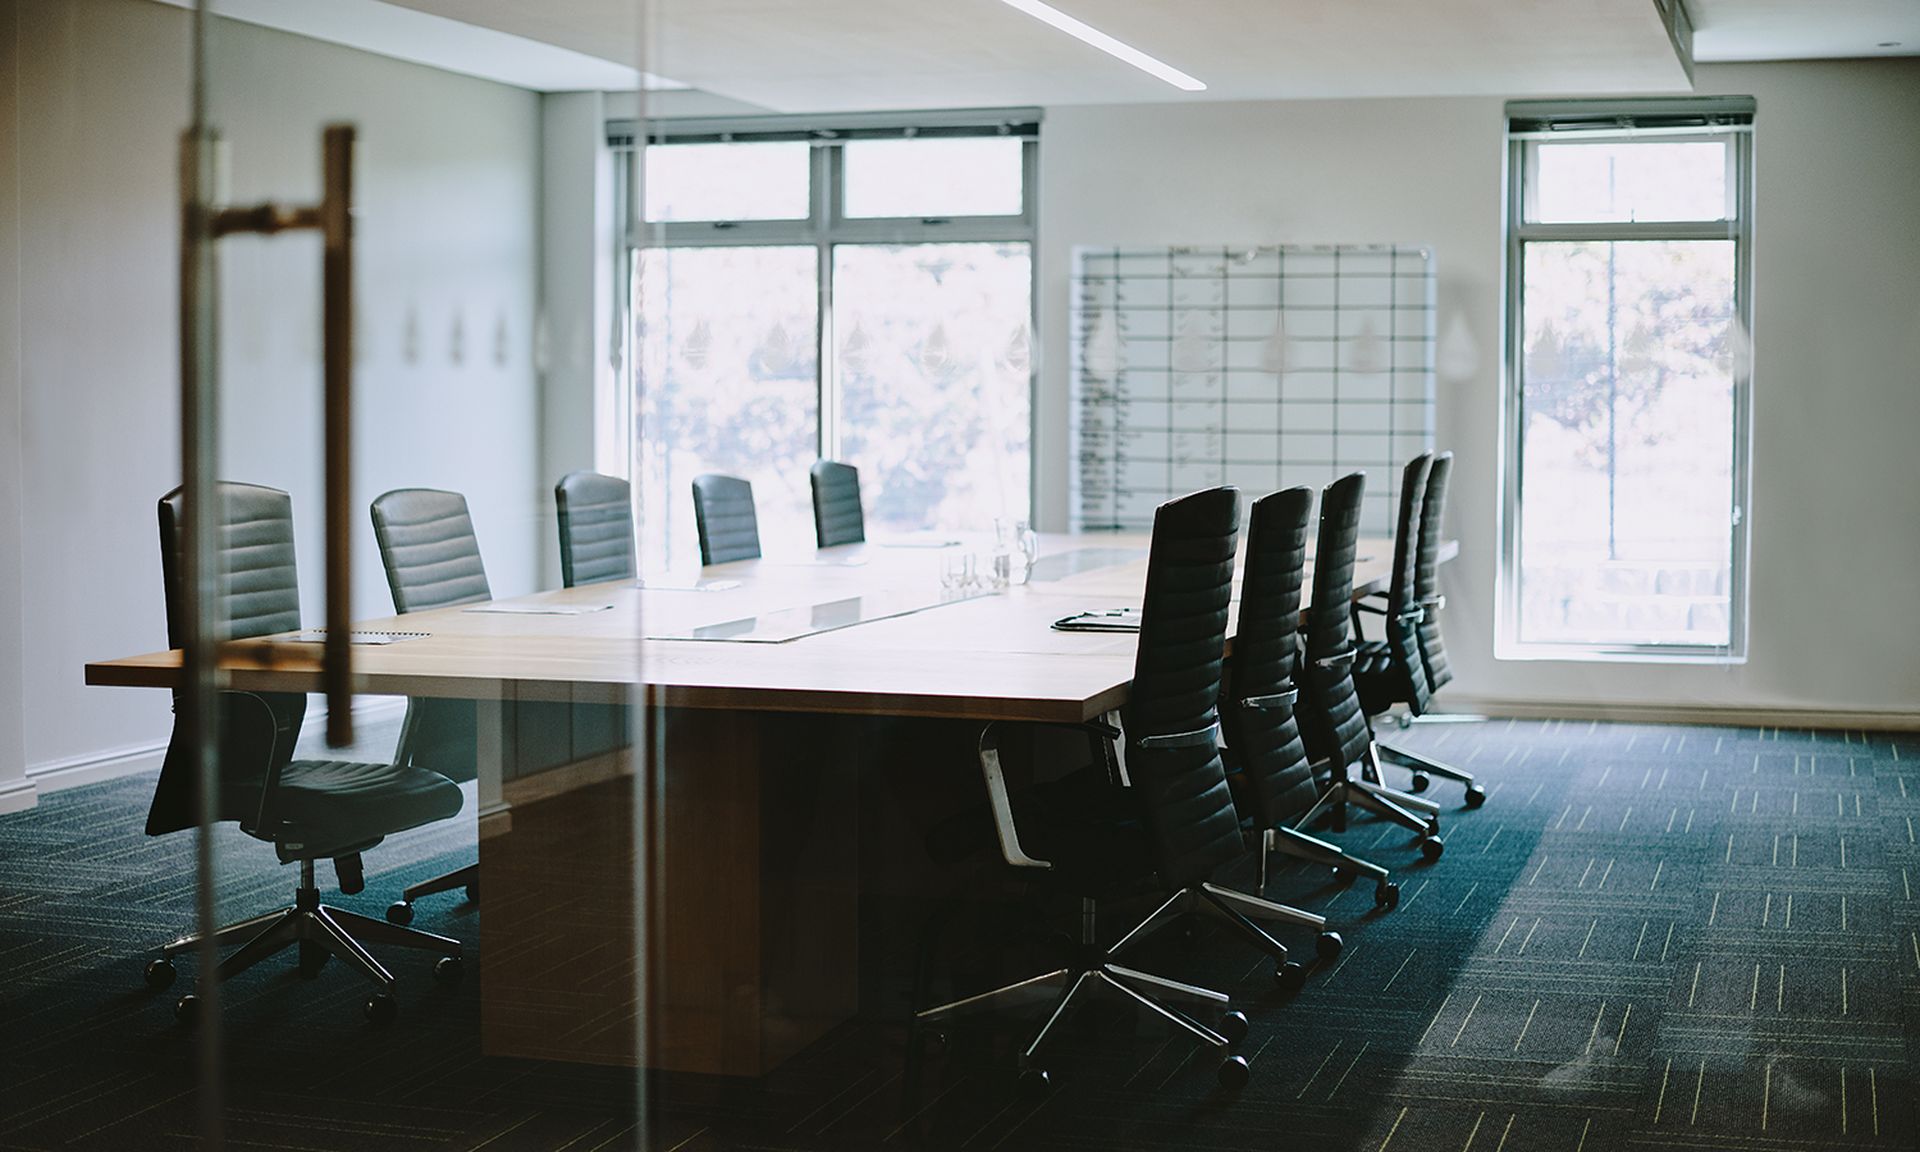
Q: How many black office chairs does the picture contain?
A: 10